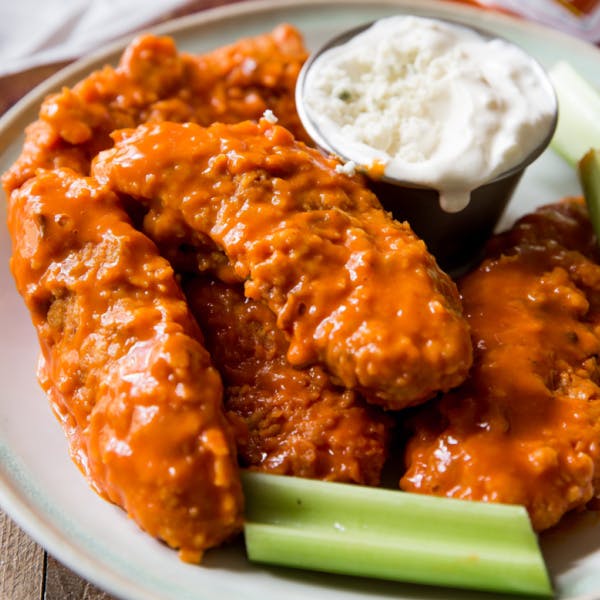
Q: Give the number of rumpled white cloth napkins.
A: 1